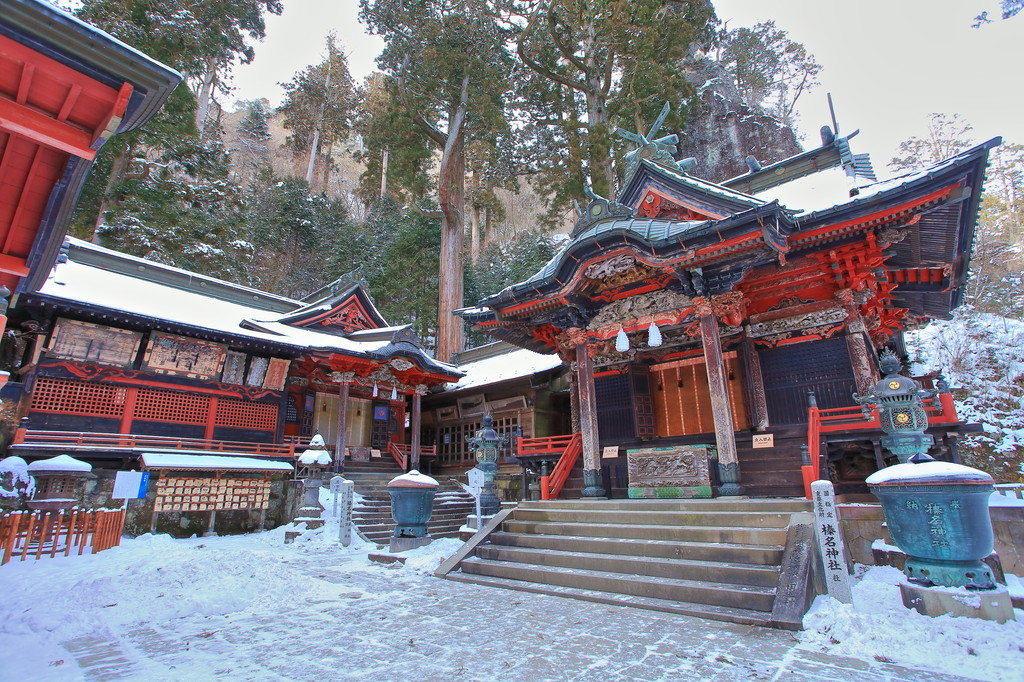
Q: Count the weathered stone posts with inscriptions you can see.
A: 2